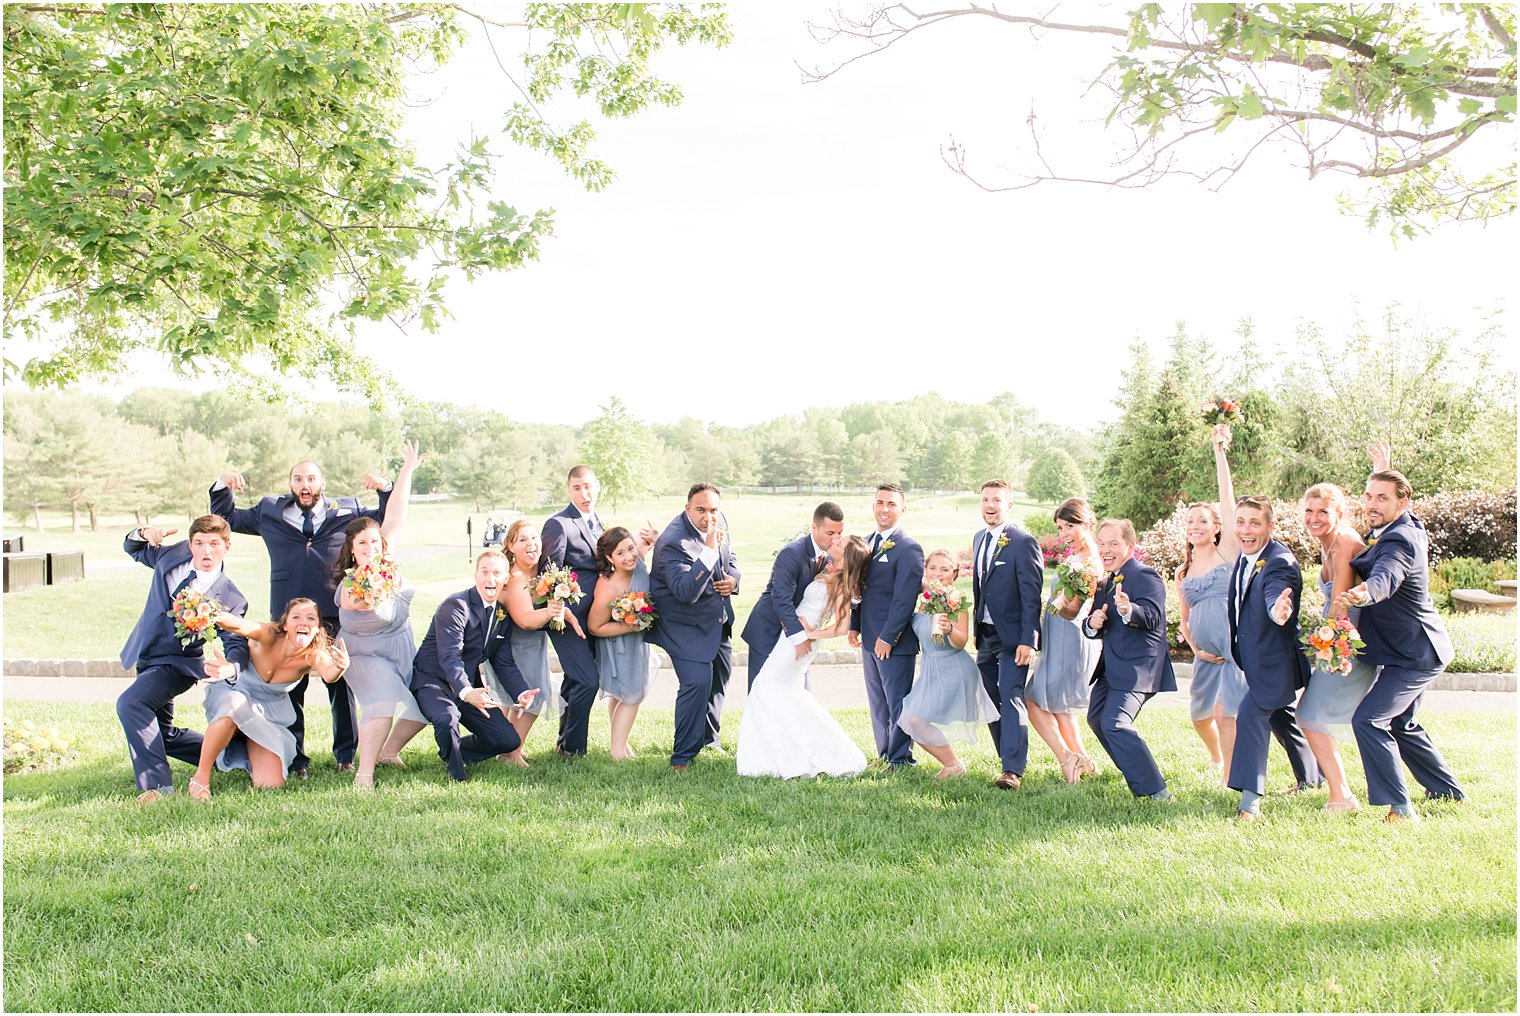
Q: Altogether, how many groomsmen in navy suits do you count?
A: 10